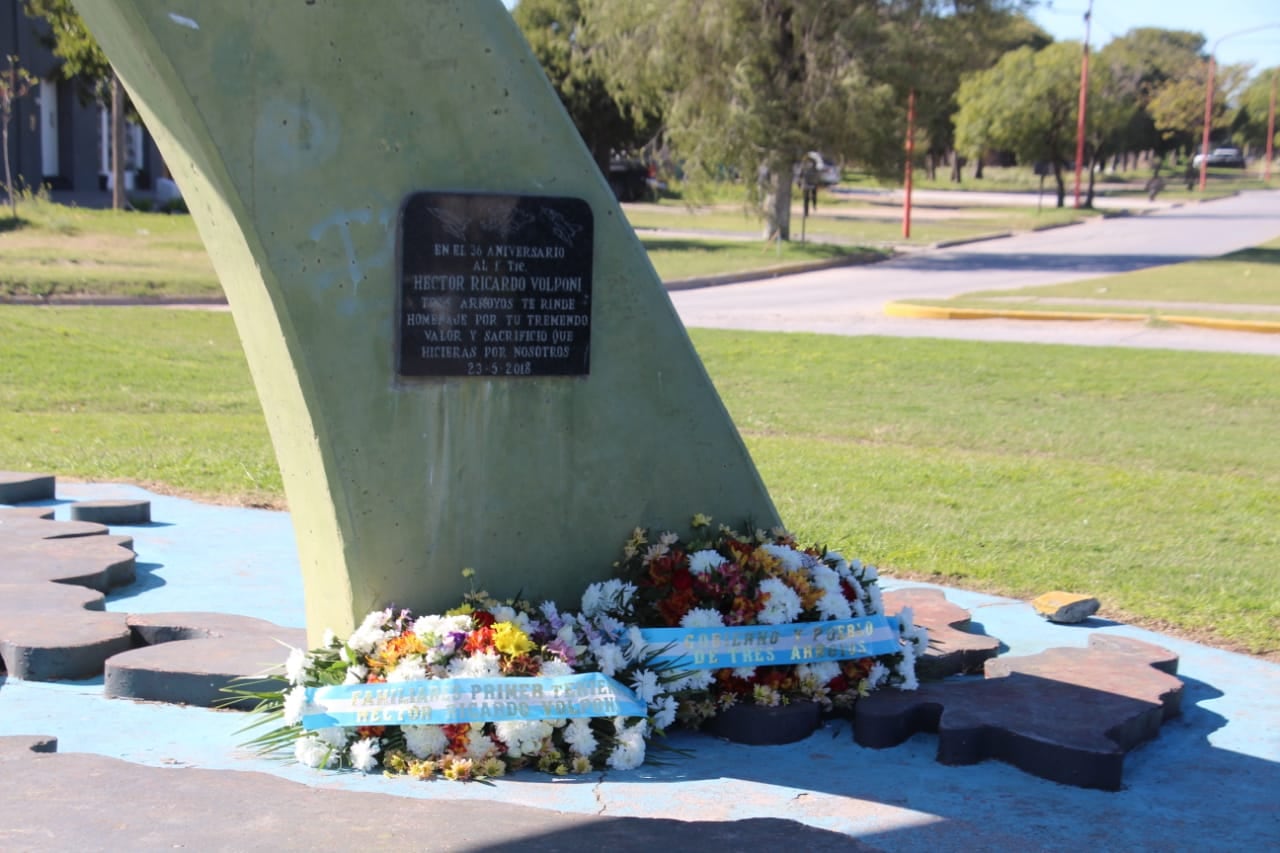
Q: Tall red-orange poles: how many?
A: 4